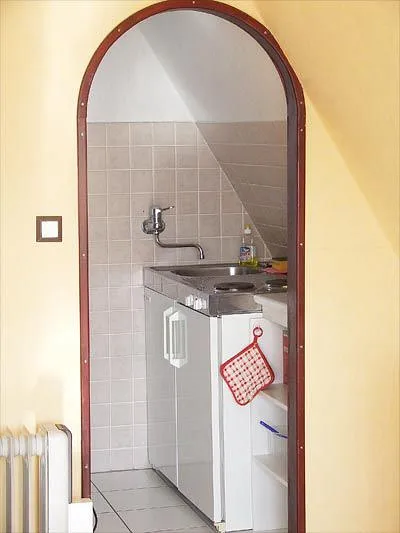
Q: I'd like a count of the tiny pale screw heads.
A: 13